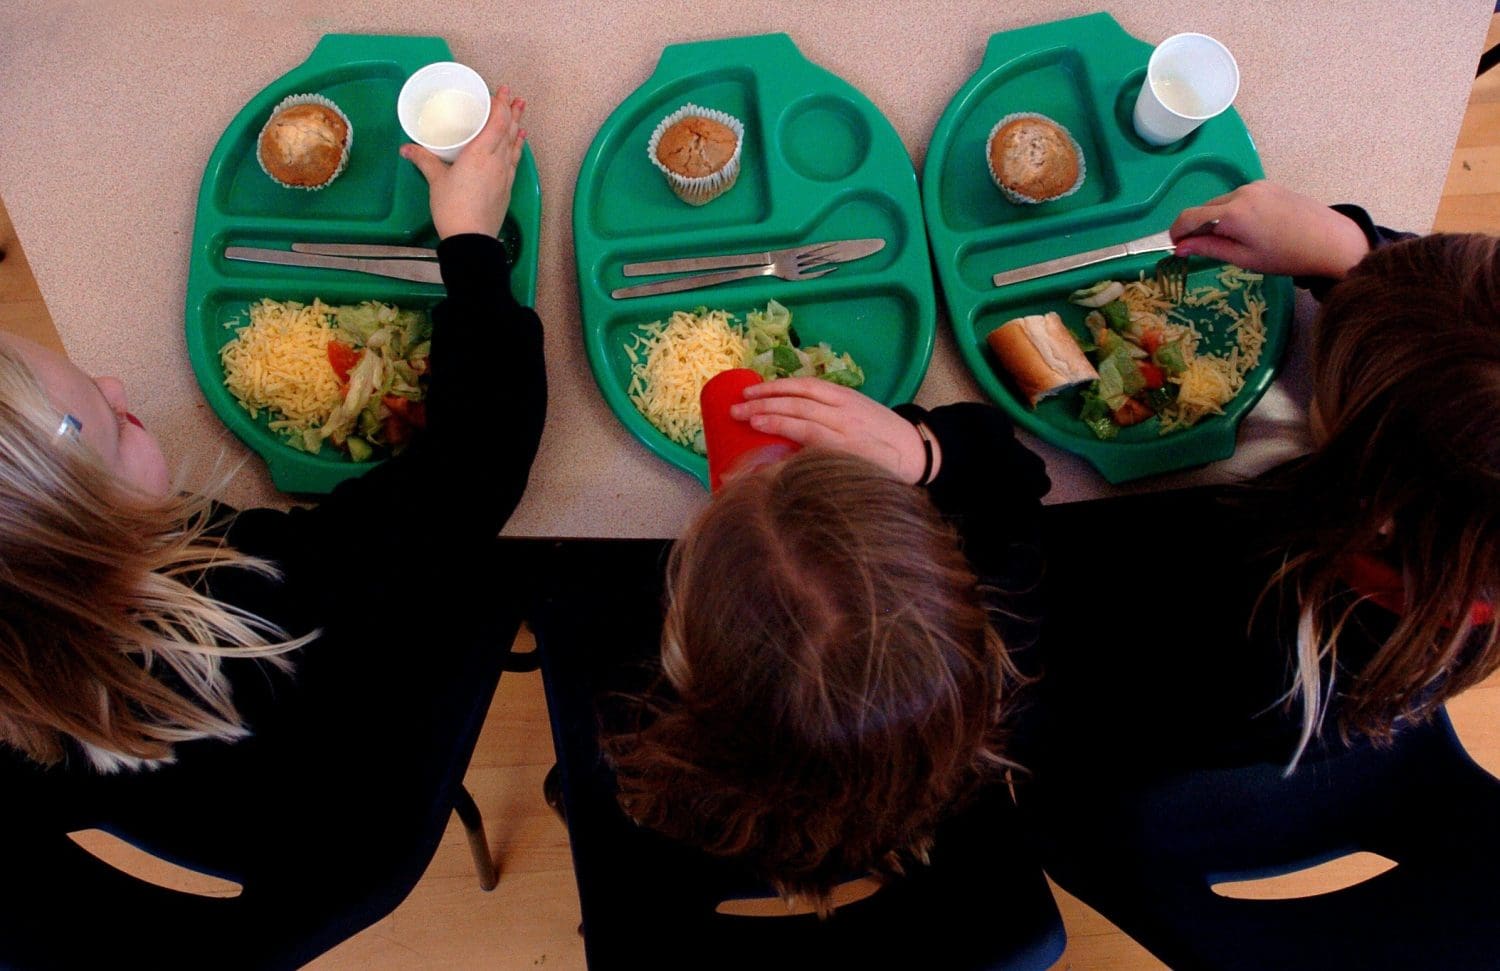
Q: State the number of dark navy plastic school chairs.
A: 3